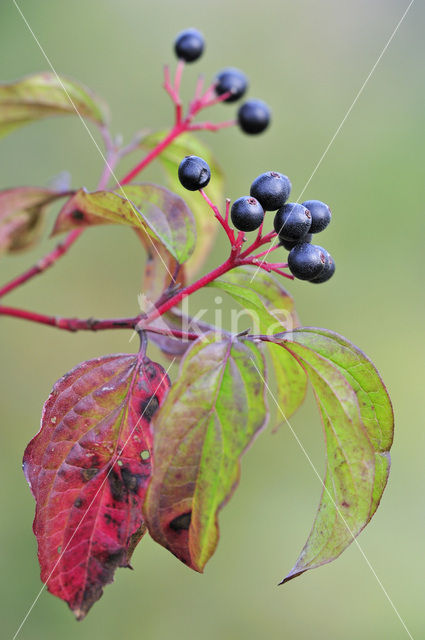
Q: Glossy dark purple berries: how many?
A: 11